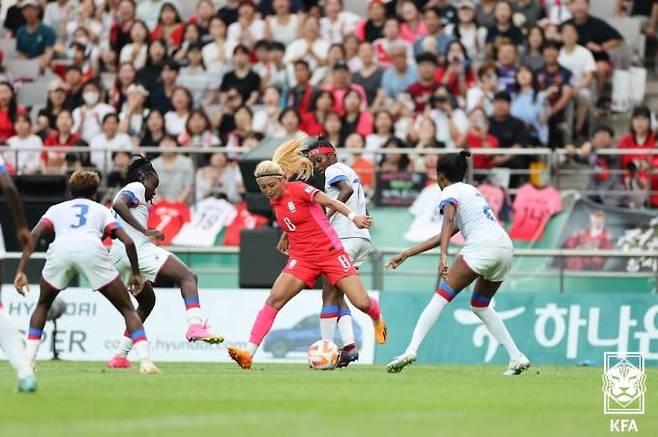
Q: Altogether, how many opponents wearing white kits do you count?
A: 5